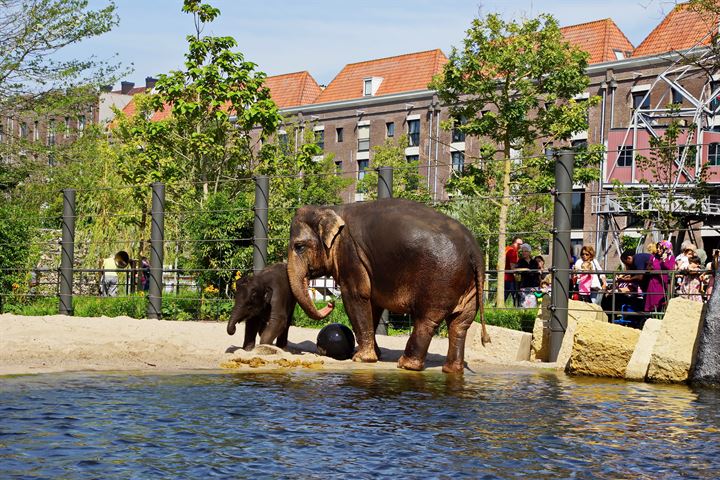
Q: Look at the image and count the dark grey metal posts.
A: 5